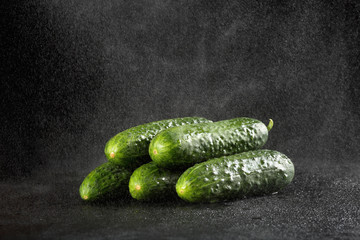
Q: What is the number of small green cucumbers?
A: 5